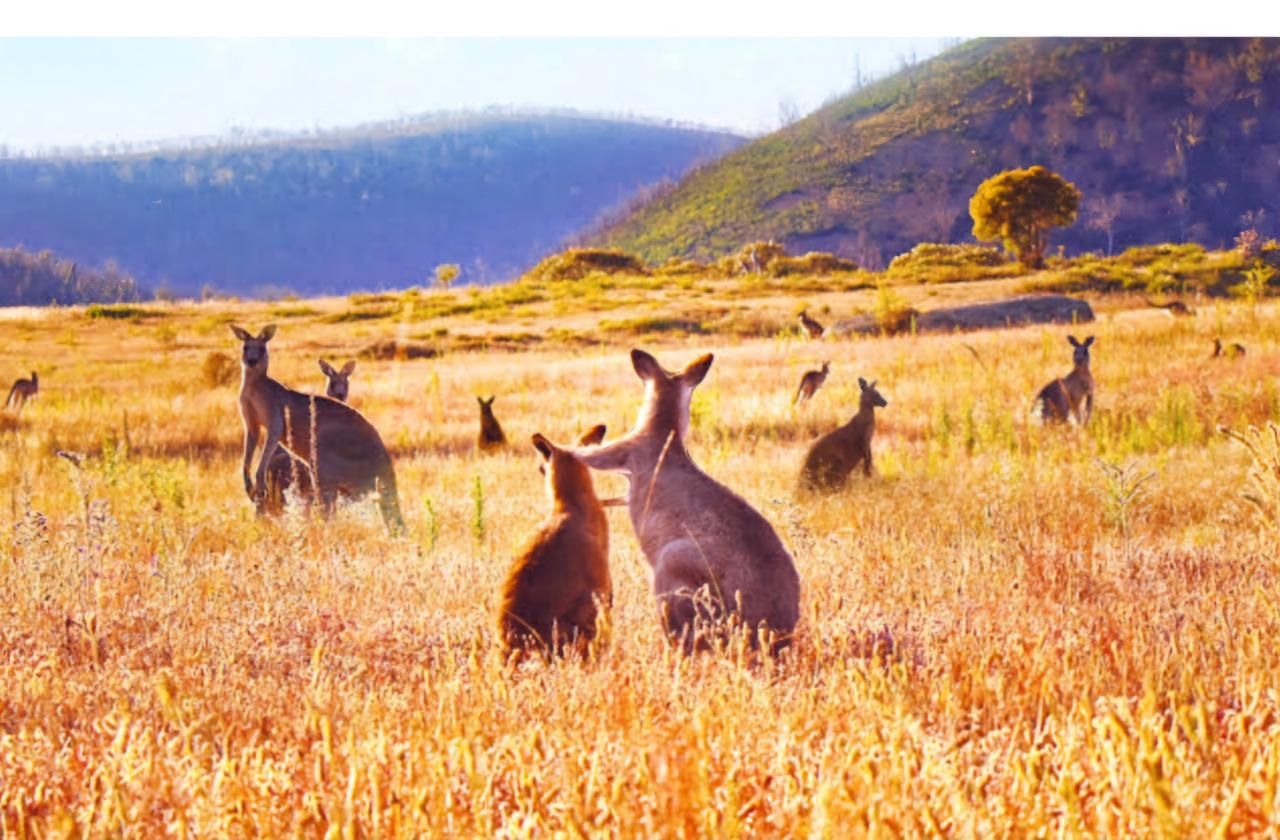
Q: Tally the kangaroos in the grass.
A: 12